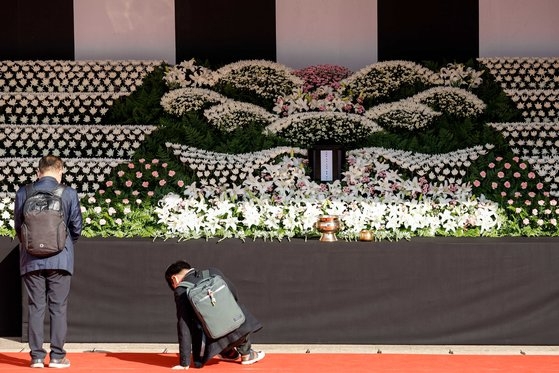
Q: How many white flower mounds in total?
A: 7